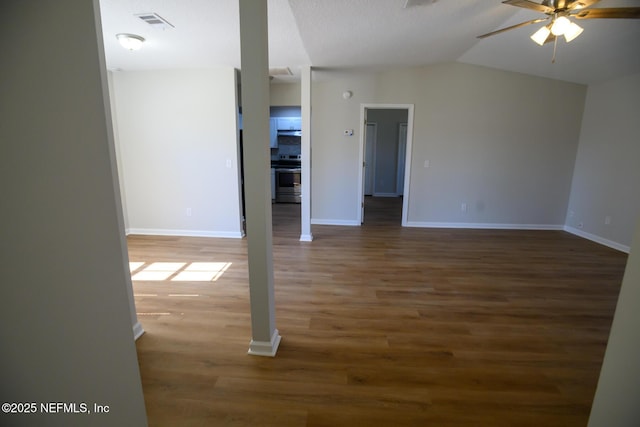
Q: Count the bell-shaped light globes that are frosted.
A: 3